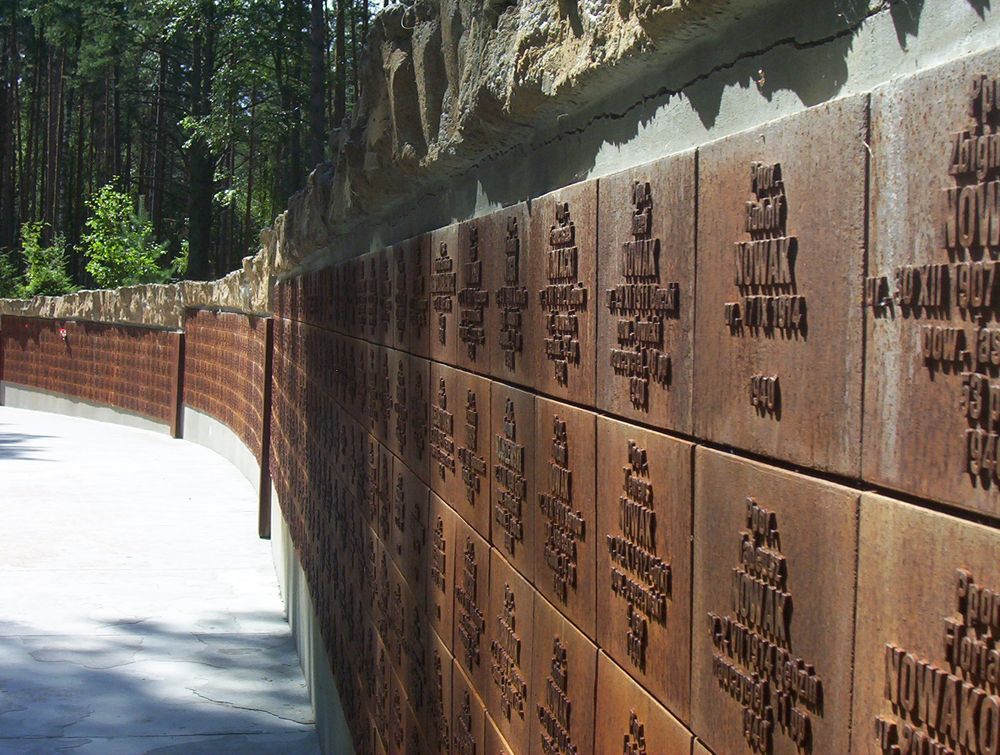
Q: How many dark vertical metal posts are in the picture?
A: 2